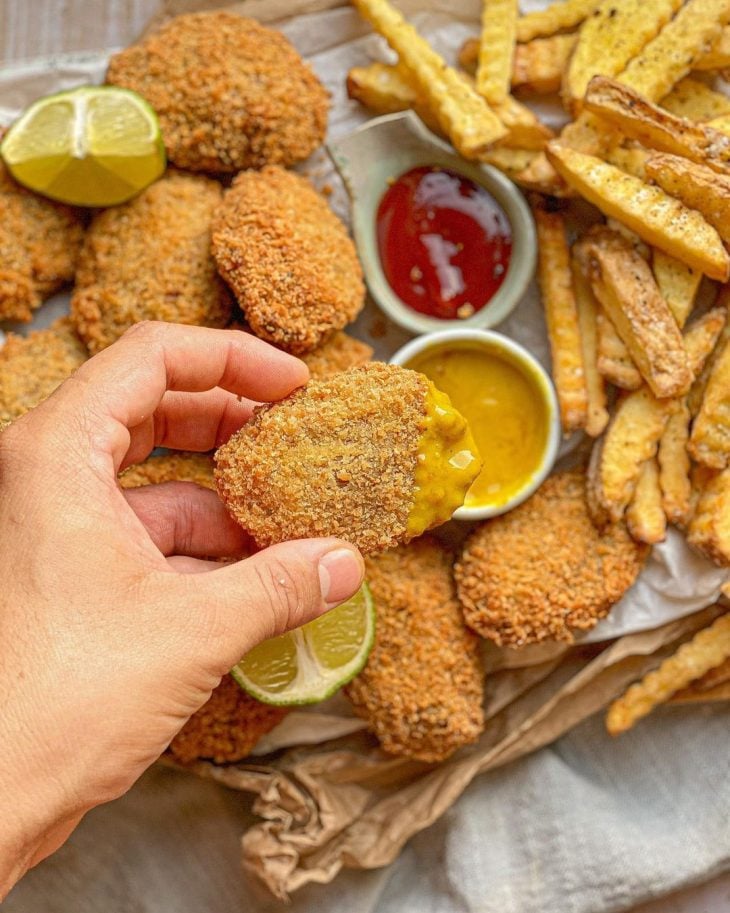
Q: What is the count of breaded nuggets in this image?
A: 11